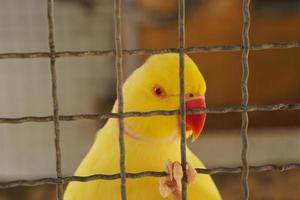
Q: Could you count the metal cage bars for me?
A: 7